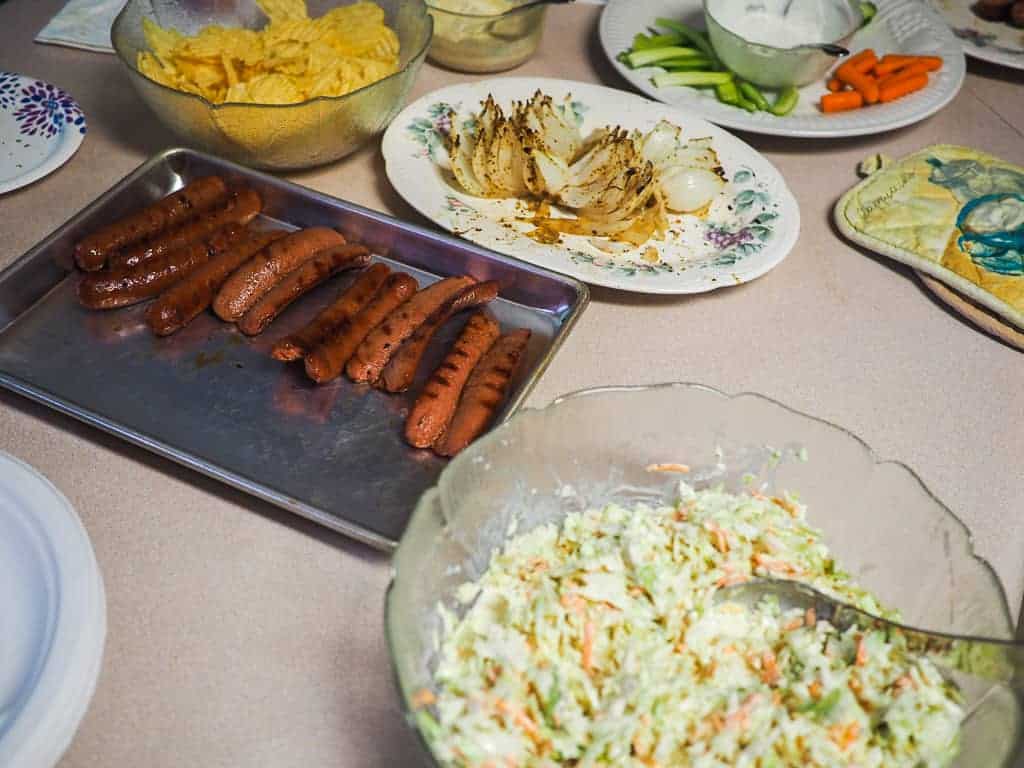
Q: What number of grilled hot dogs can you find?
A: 12